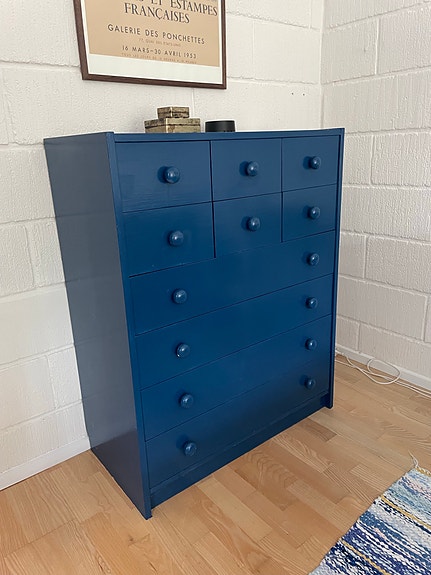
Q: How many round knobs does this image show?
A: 14